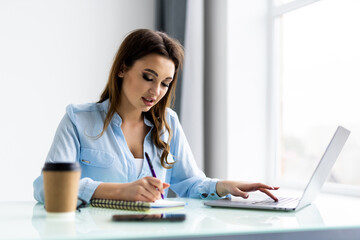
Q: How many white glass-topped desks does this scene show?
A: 1